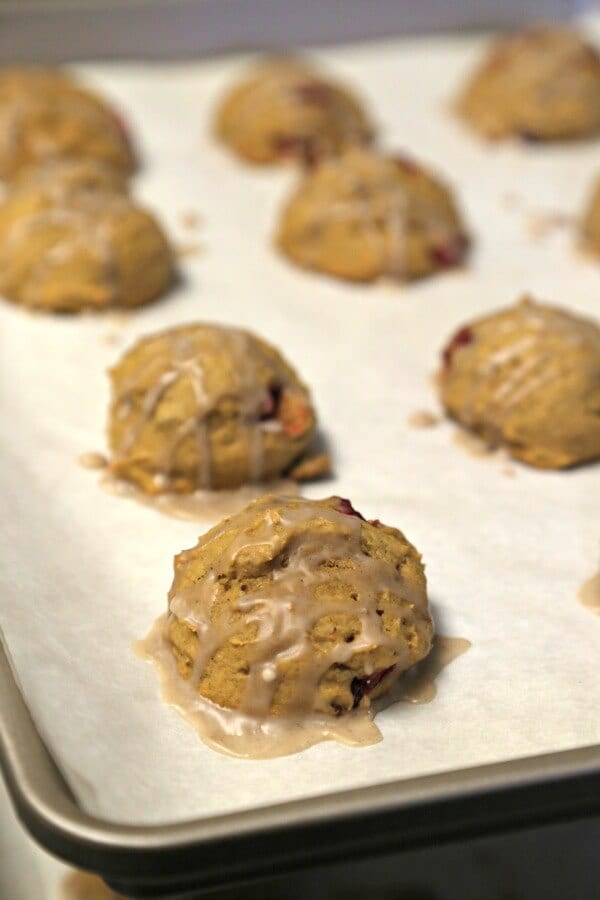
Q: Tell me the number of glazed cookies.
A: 9